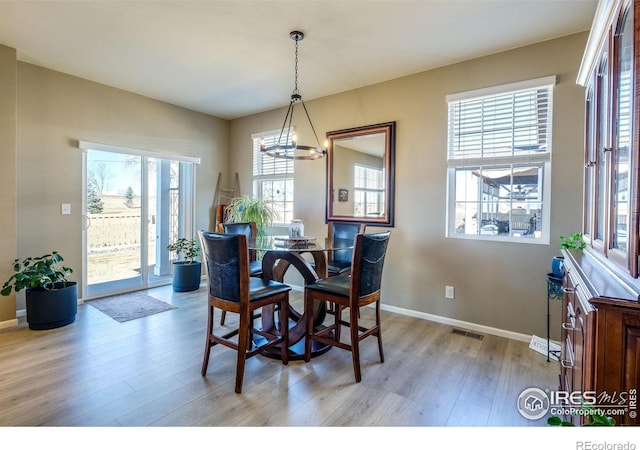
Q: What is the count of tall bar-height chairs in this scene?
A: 4